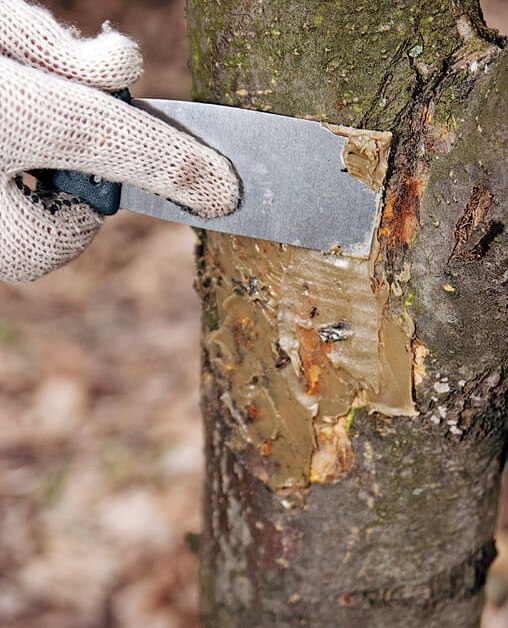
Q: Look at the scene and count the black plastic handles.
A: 1